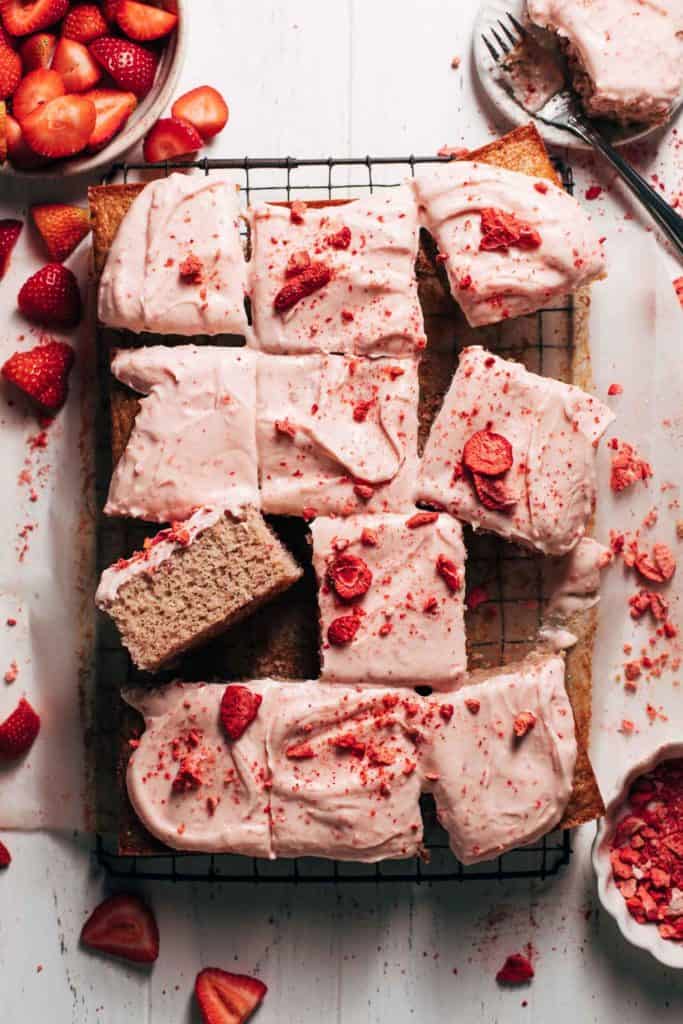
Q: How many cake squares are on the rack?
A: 11